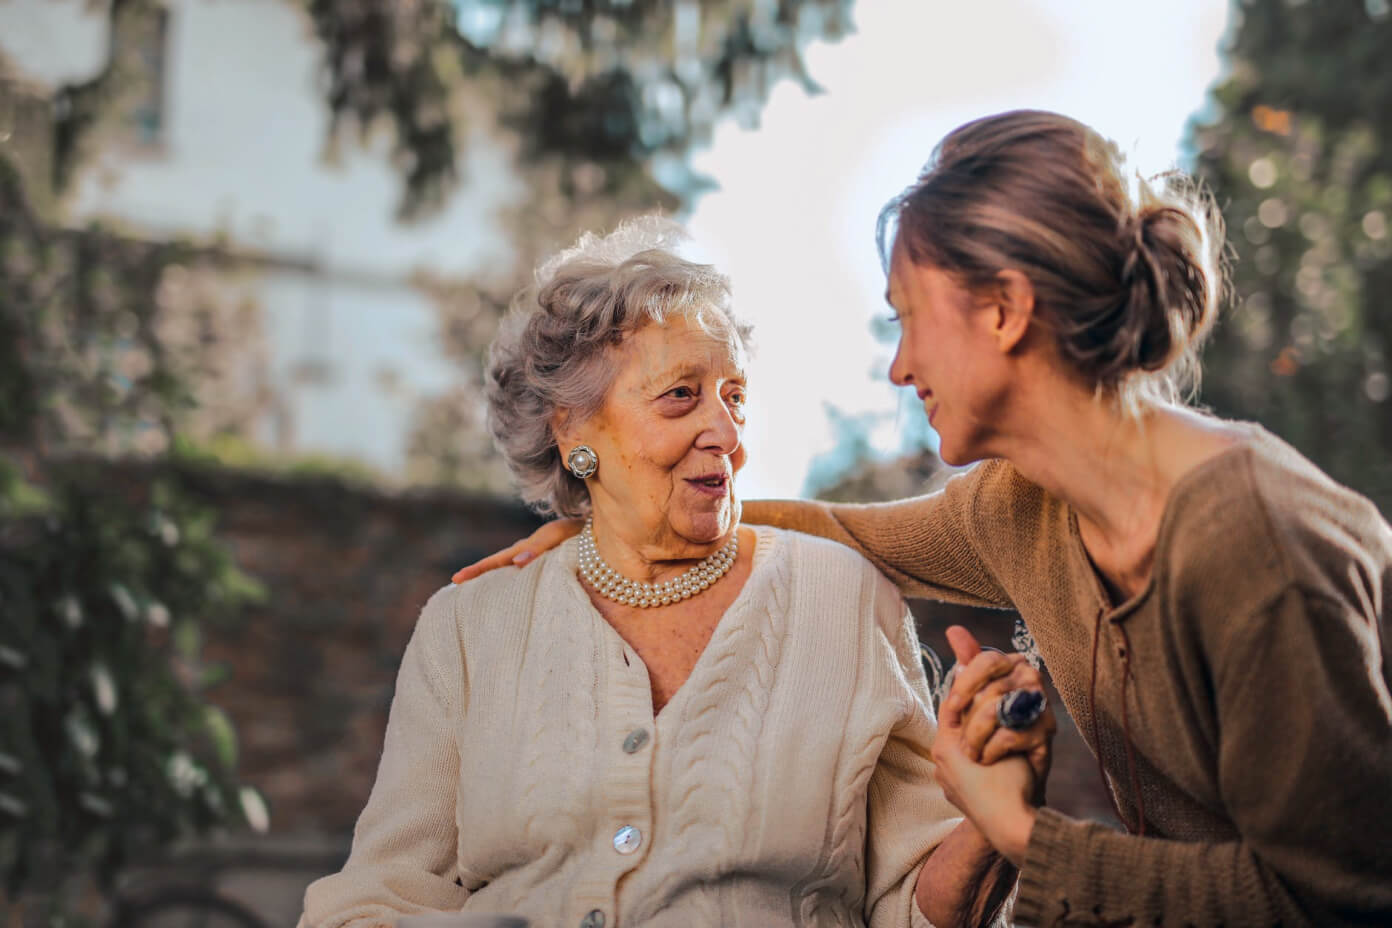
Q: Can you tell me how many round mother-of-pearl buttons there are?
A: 3